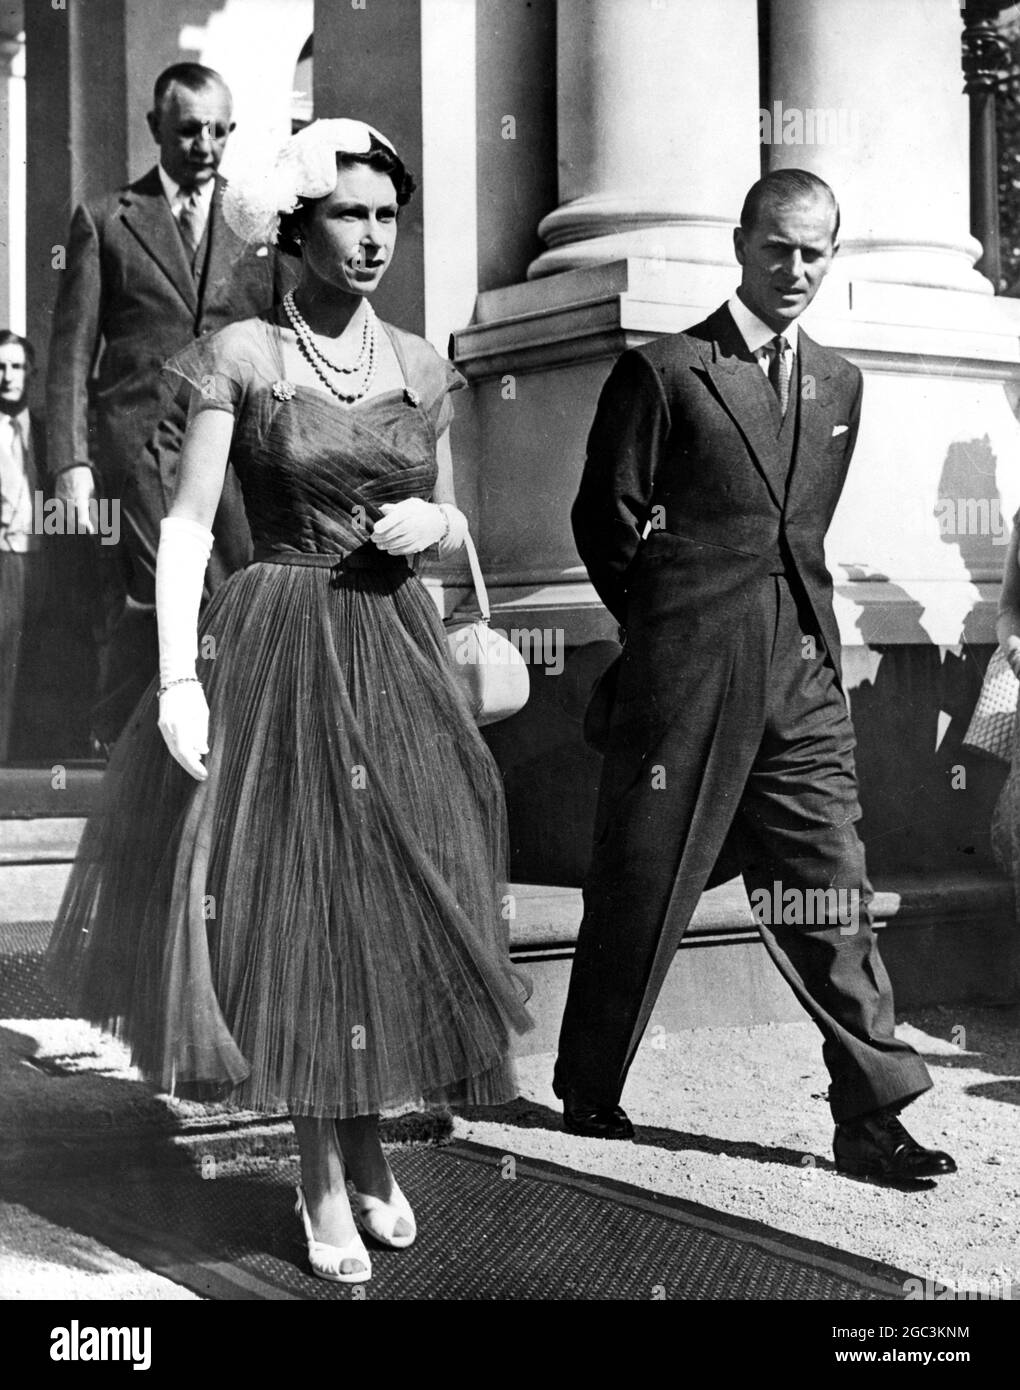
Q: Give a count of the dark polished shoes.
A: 2